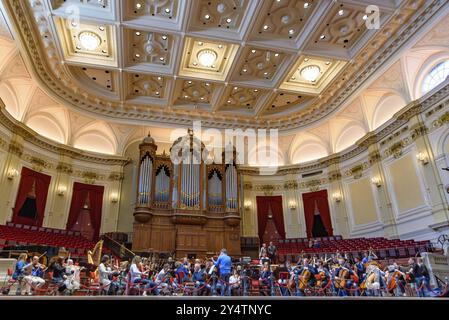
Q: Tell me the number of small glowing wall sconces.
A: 8